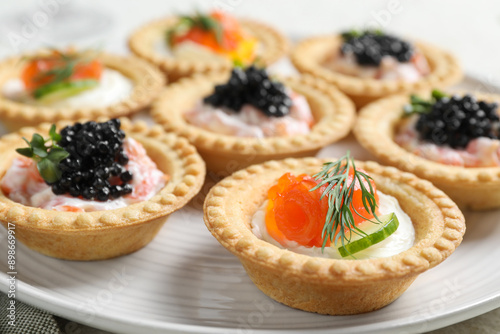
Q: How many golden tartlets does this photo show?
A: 7